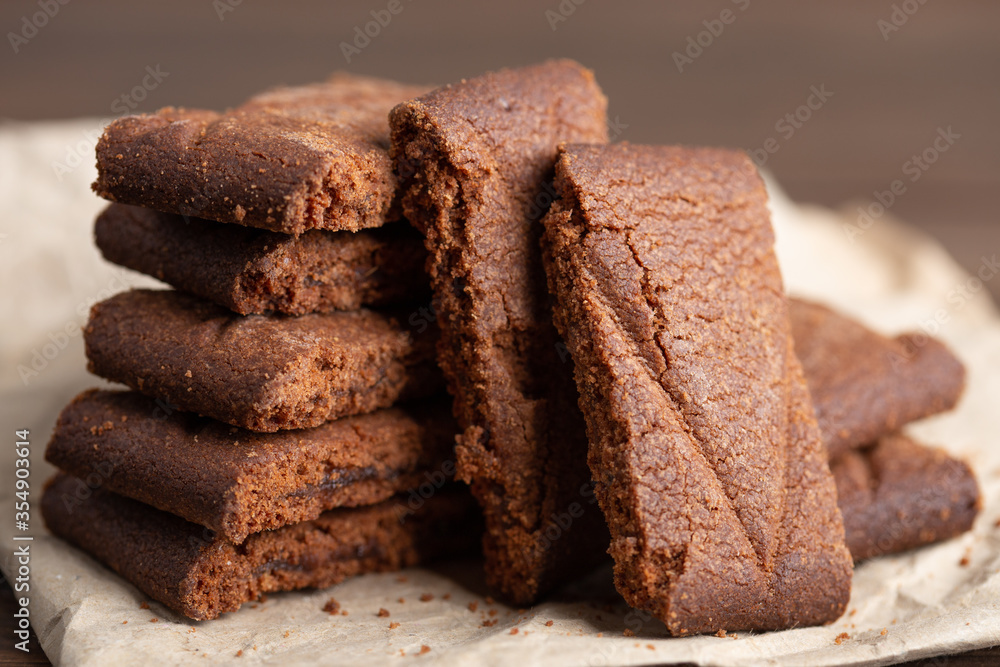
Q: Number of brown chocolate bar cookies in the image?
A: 9